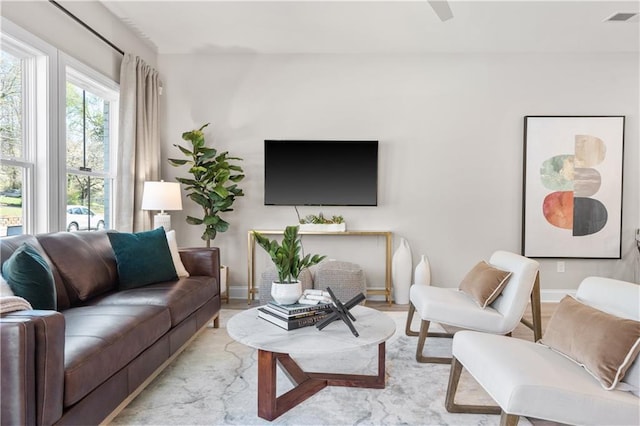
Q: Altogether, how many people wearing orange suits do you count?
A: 0